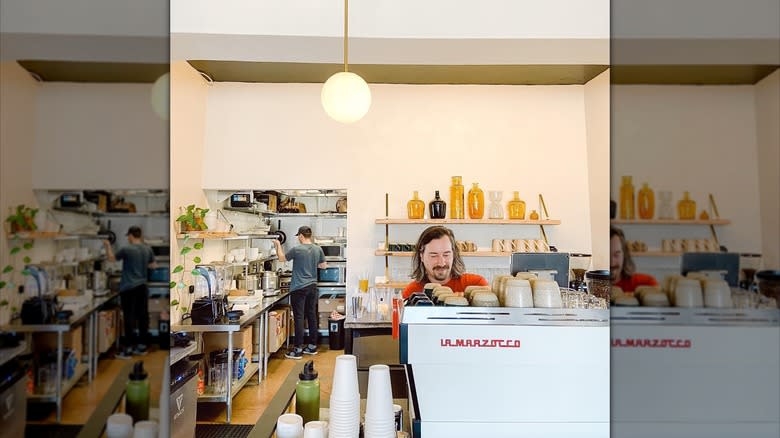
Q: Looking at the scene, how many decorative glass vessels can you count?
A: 7